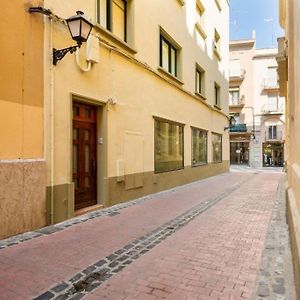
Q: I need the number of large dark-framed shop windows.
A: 3